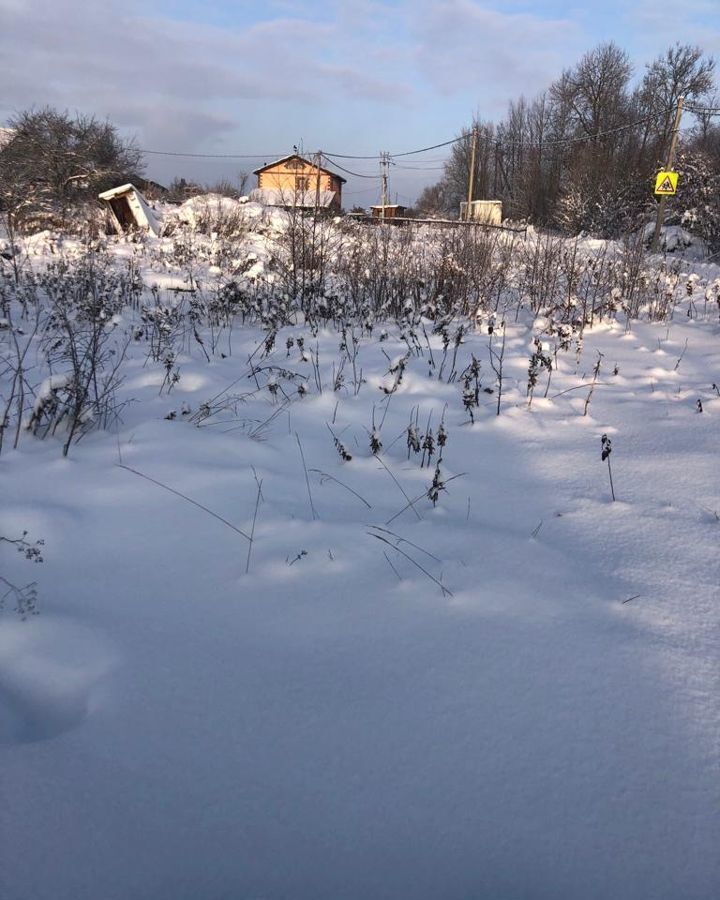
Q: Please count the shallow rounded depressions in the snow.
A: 1